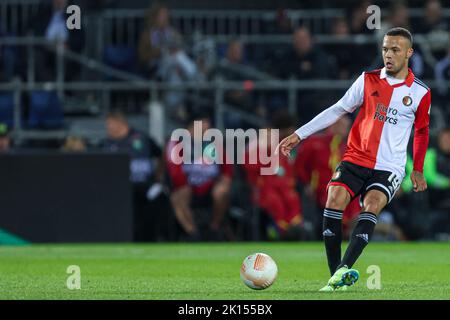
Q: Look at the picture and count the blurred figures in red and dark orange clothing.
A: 3